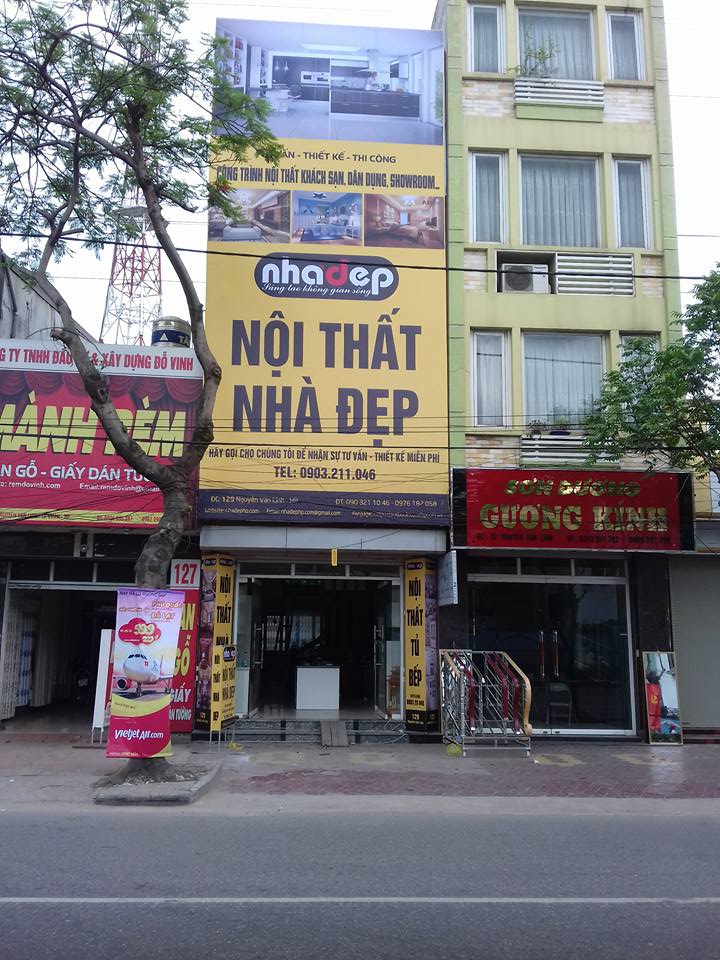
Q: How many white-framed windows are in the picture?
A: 9